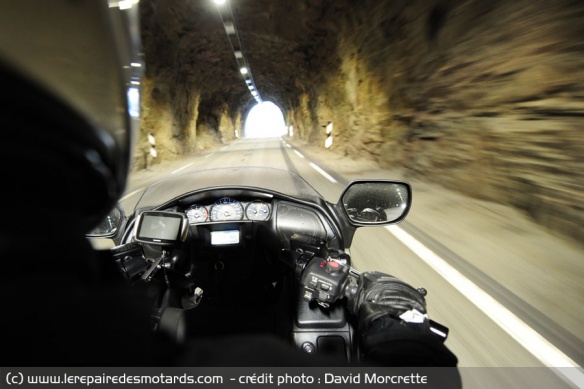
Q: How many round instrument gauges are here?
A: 3